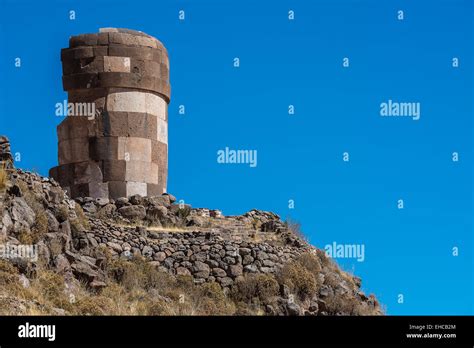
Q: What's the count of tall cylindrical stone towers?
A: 1